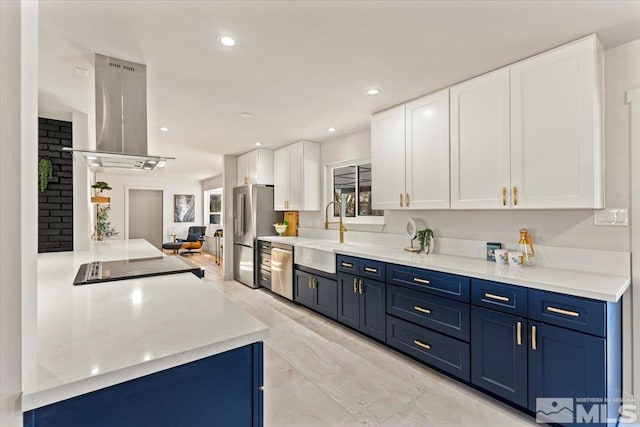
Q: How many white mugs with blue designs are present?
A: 2